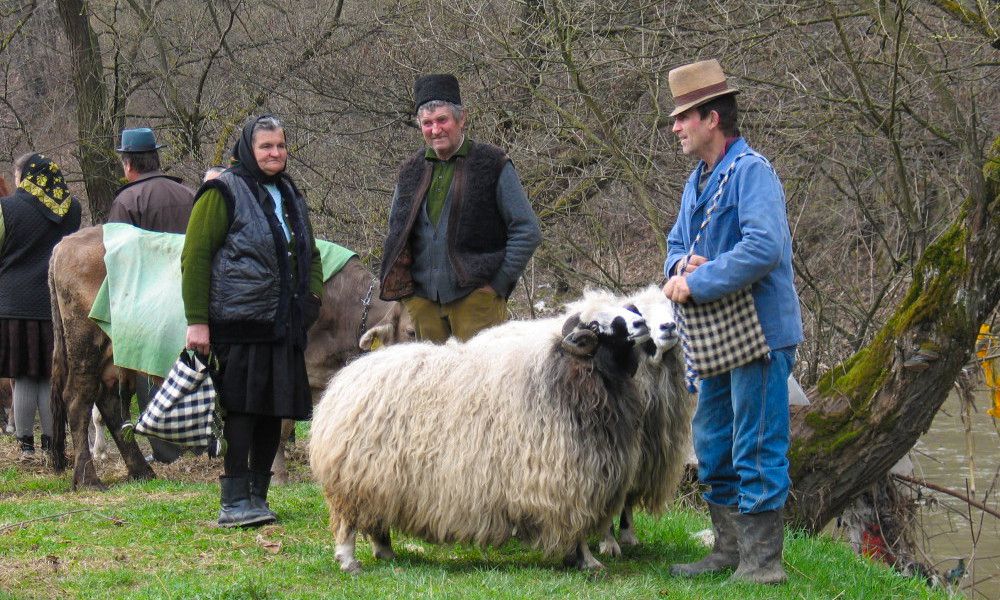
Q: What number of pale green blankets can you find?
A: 1